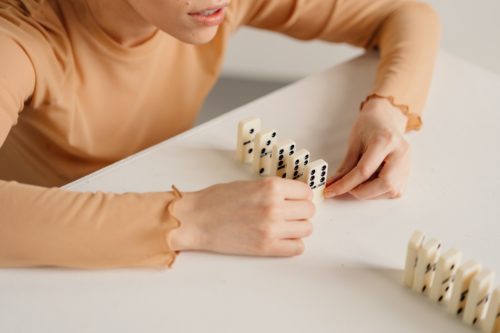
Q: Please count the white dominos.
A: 11